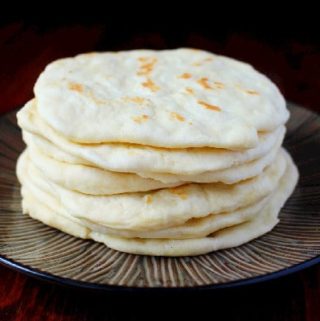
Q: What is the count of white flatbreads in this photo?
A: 7